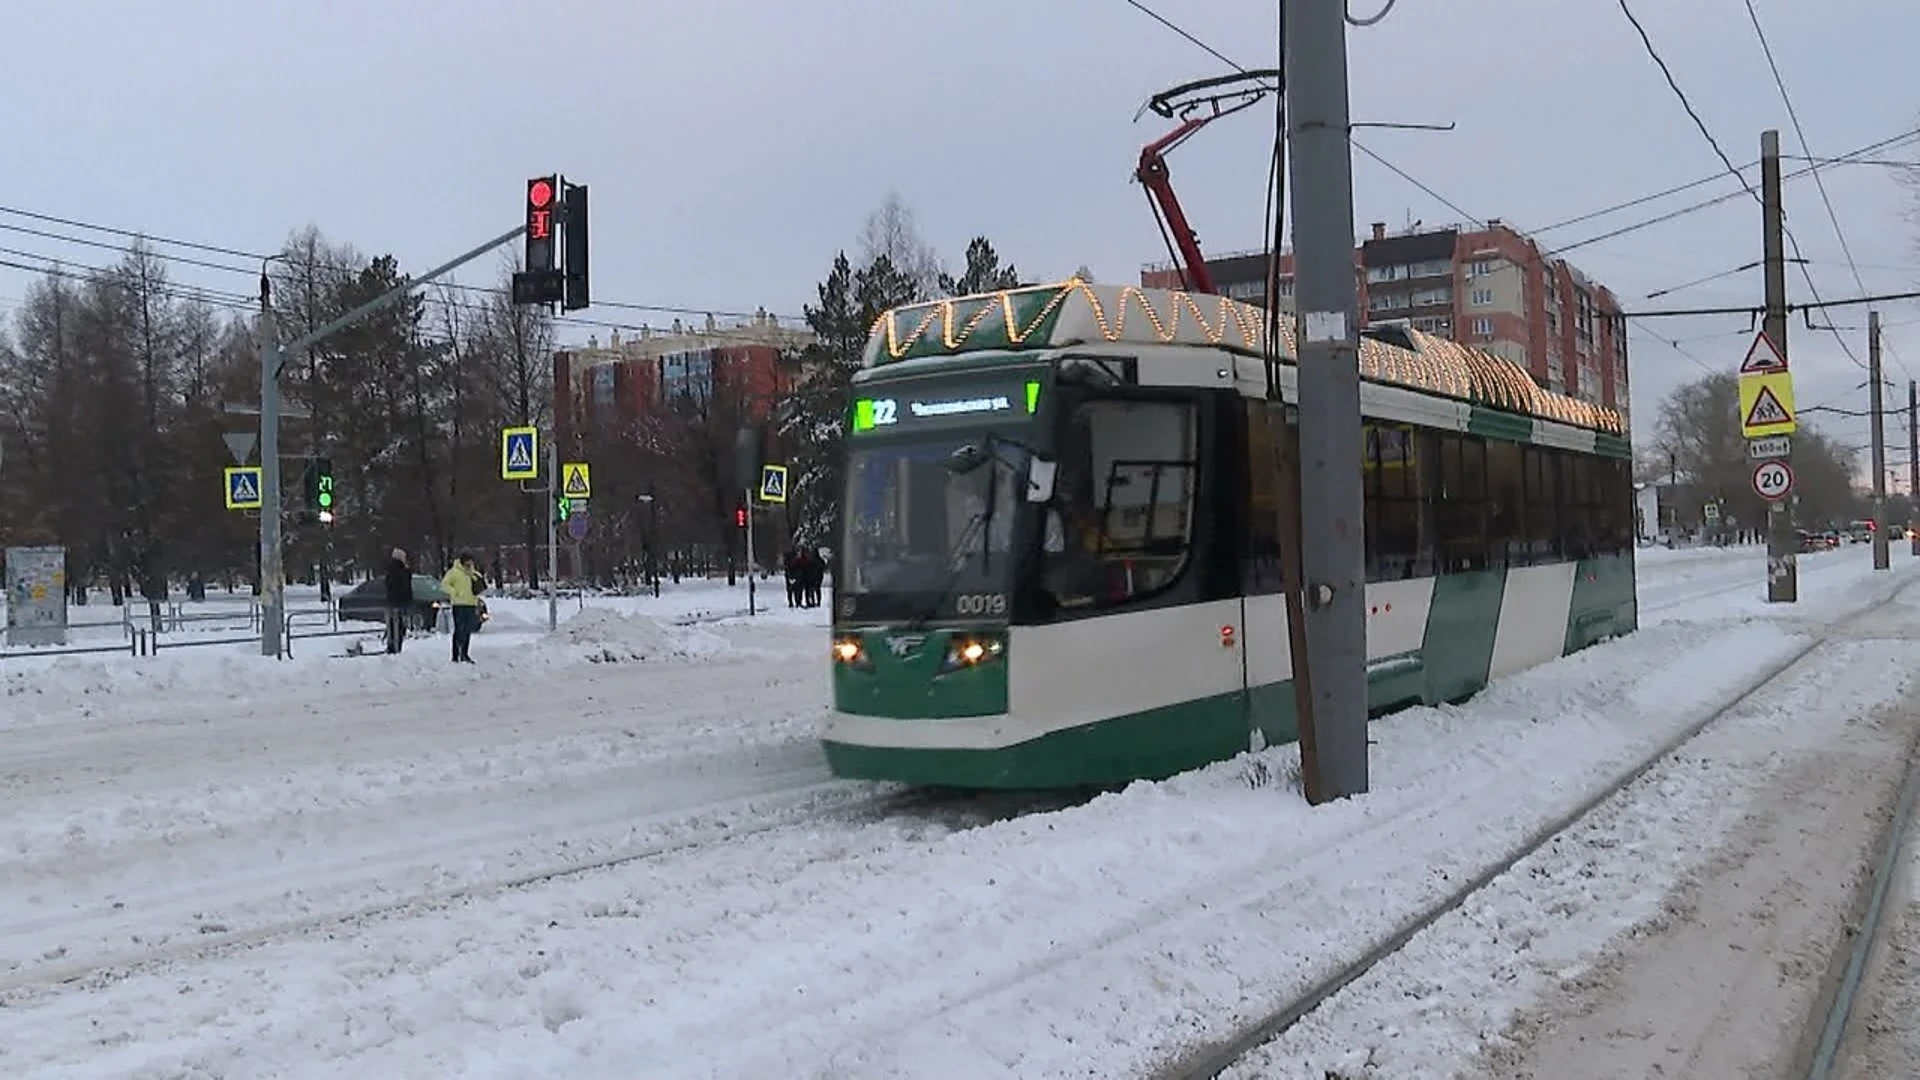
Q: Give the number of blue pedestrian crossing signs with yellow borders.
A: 3